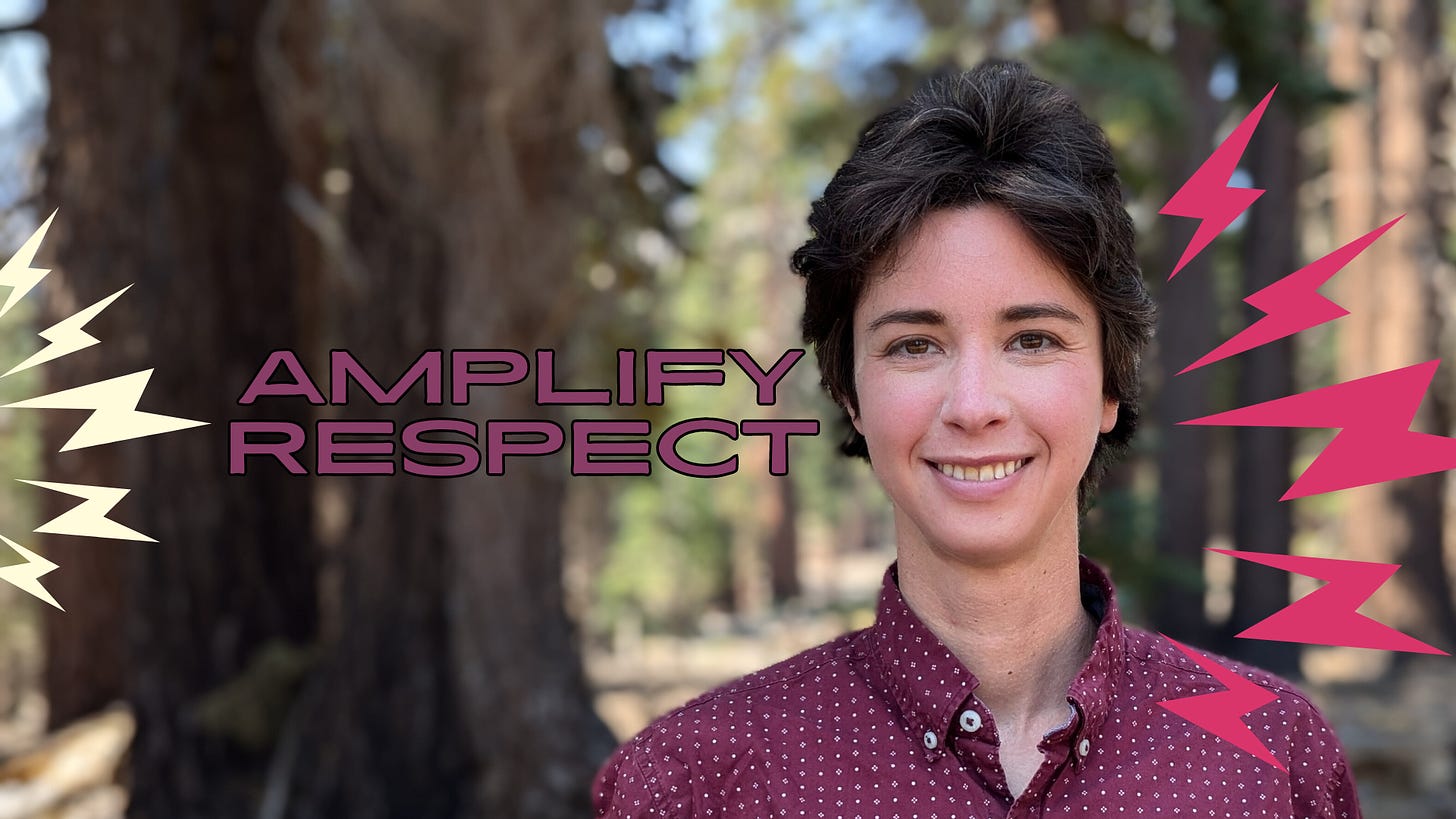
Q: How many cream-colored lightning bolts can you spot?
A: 5